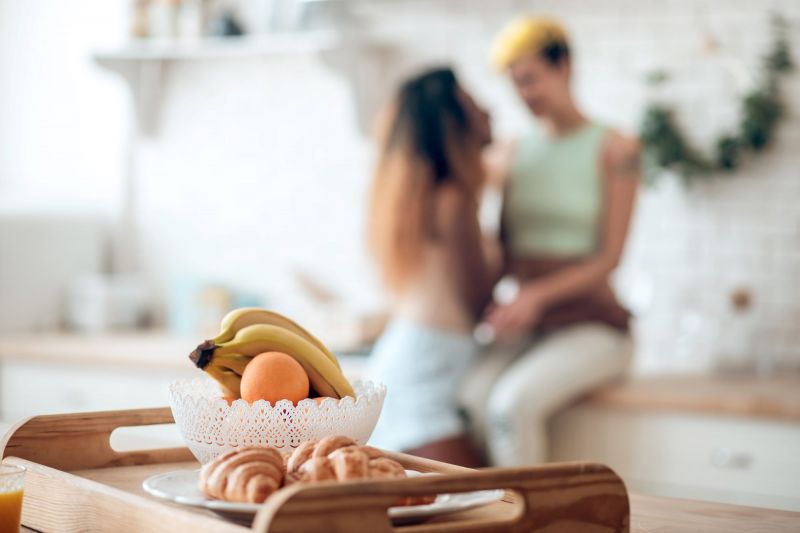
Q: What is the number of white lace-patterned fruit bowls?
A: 1